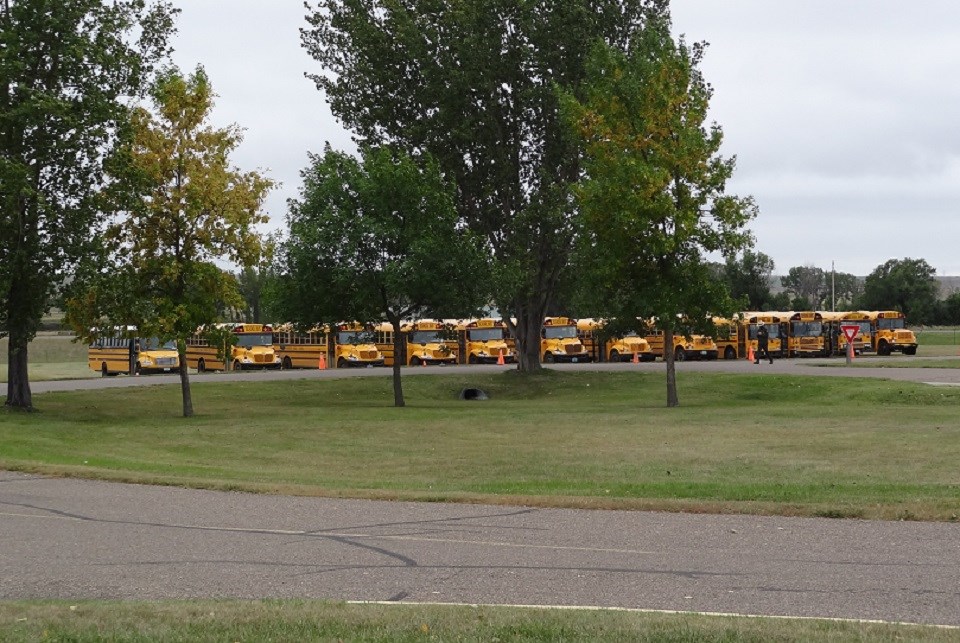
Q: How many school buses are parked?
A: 12